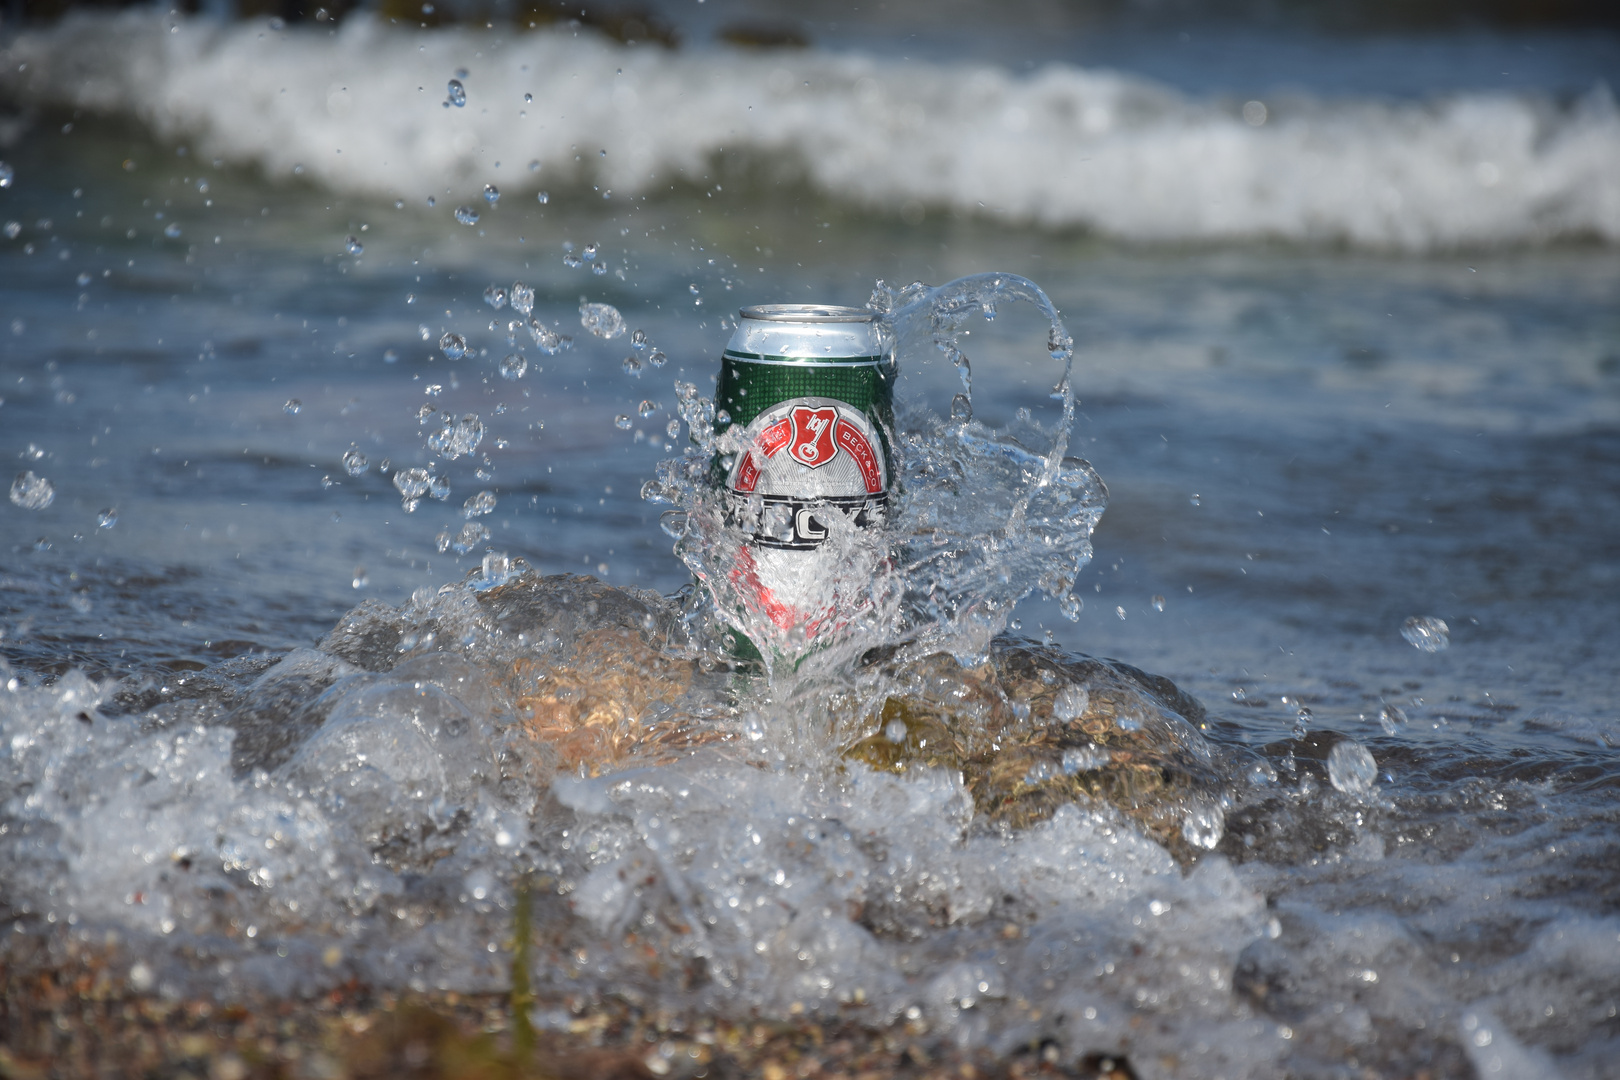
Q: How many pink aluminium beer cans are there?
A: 0